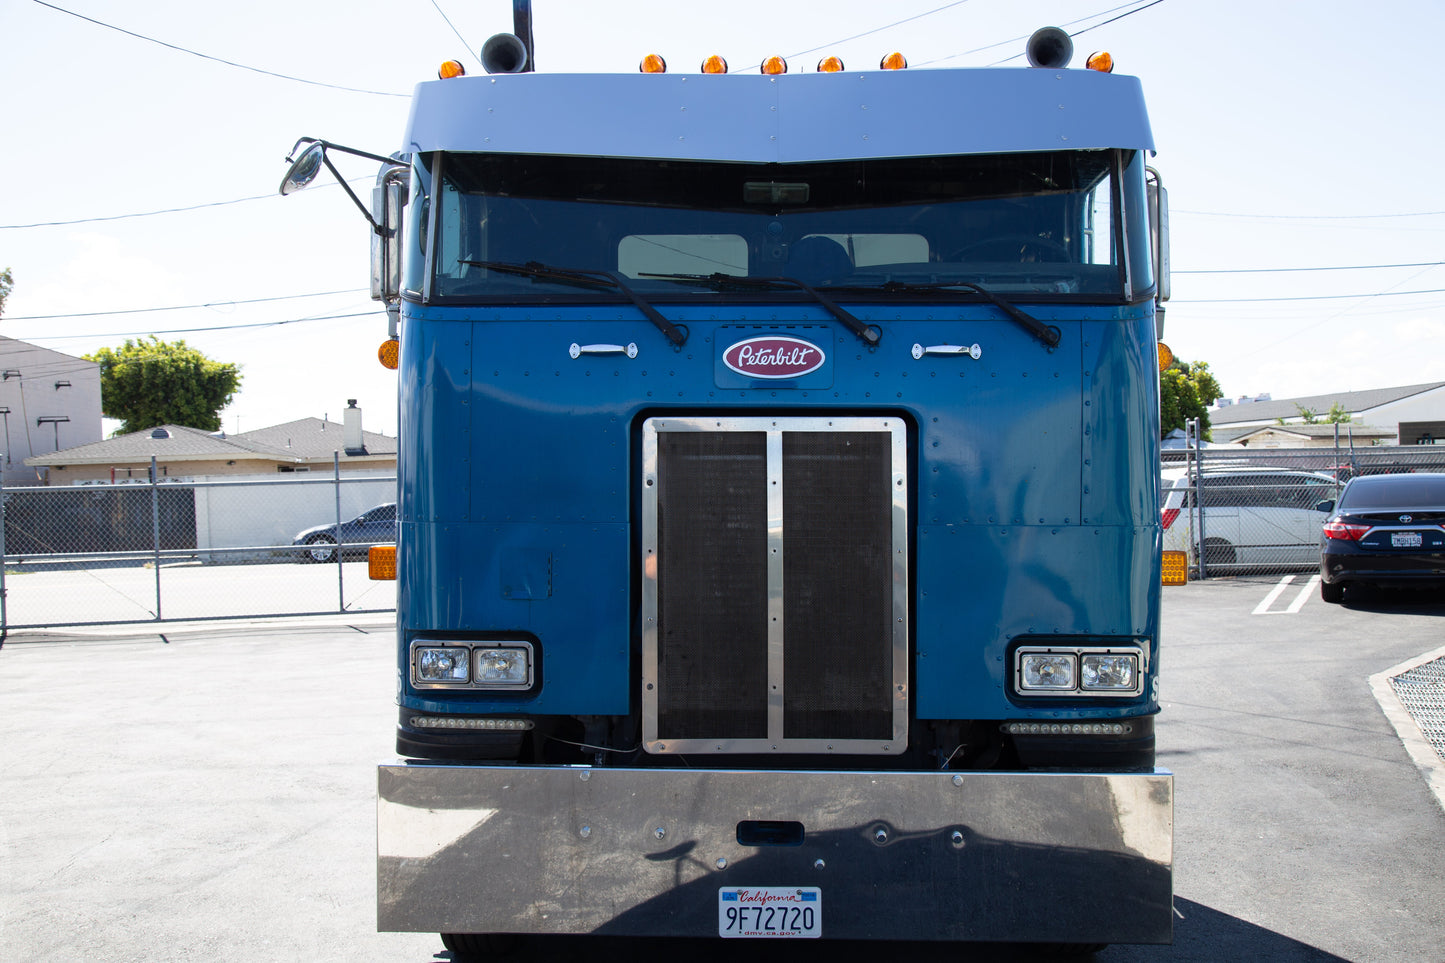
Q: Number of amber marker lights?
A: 11